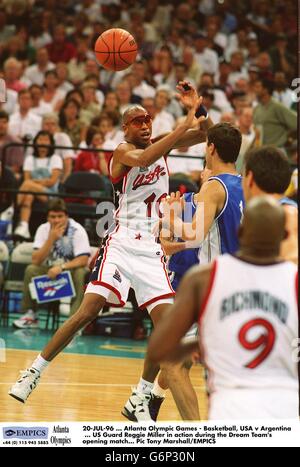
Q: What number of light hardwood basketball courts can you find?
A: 1